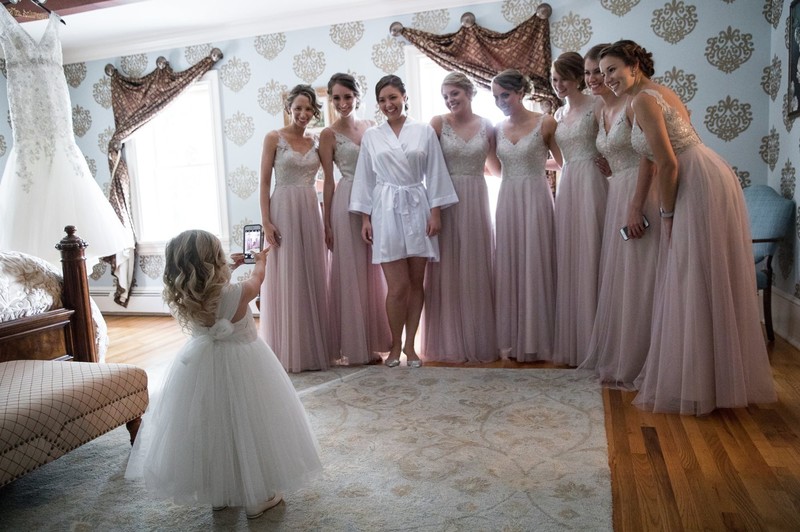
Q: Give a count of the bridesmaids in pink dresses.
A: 7